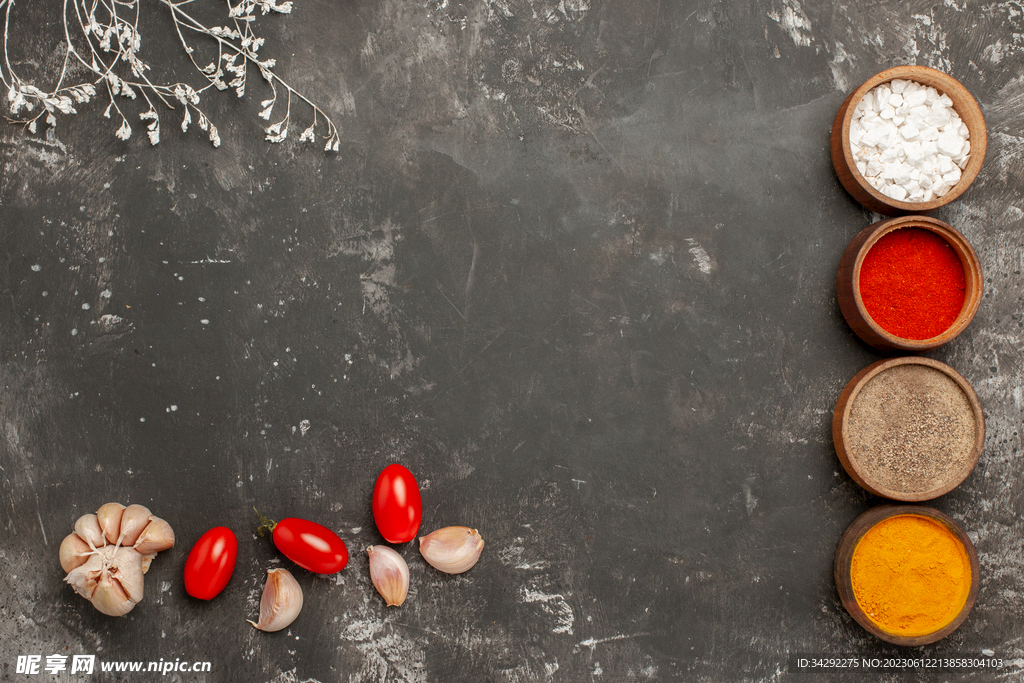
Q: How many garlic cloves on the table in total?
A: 3